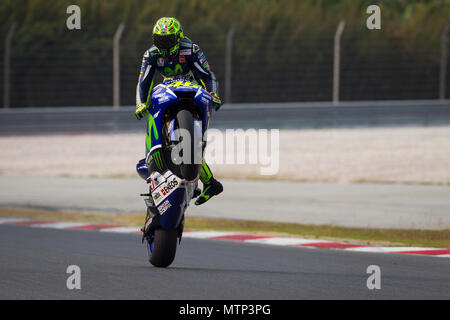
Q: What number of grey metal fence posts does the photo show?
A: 5